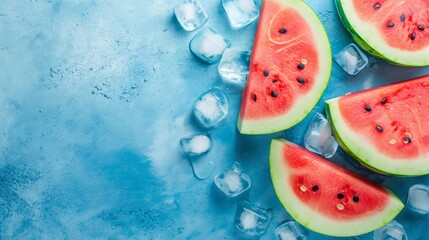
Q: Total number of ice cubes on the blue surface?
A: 13